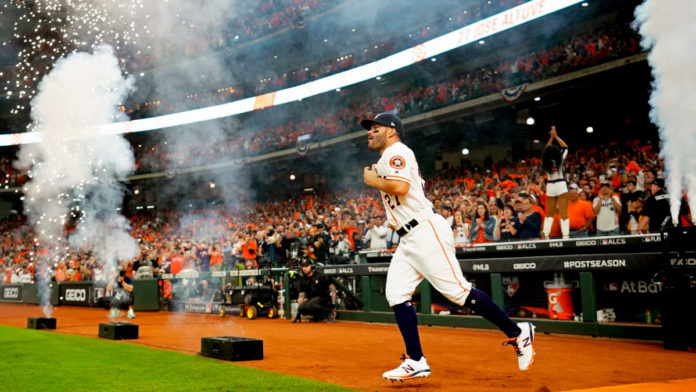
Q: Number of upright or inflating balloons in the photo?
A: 0